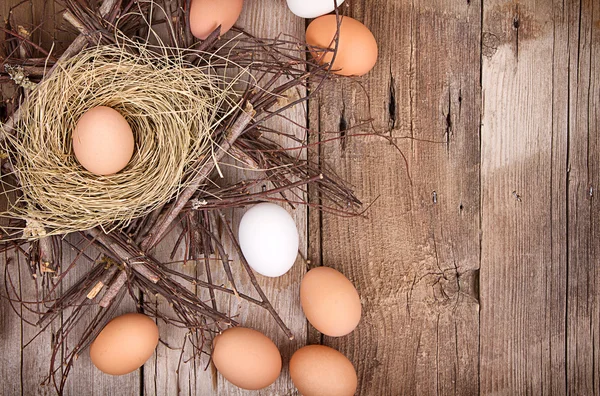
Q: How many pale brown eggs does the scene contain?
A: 7